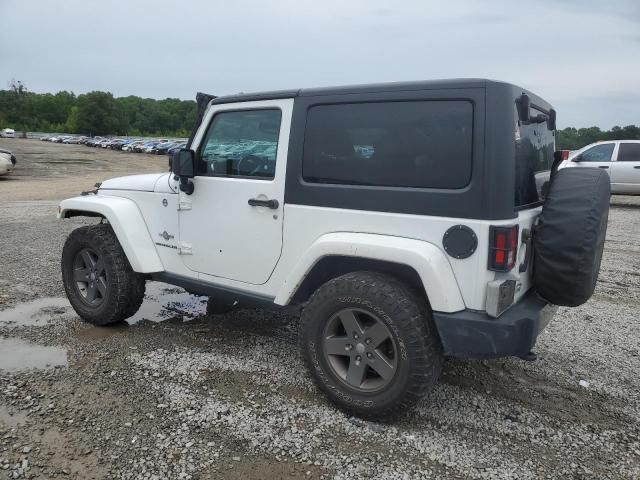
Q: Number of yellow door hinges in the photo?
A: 0